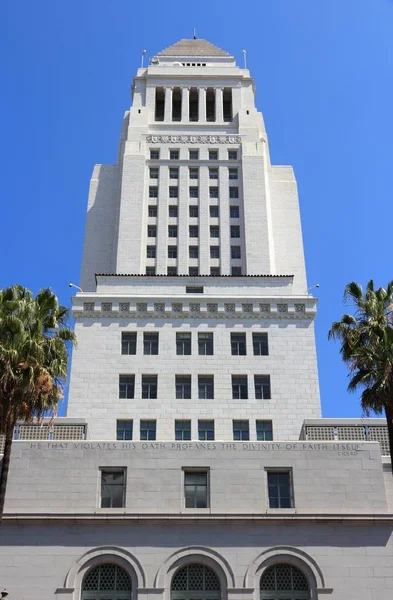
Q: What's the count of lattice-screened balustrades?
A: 2